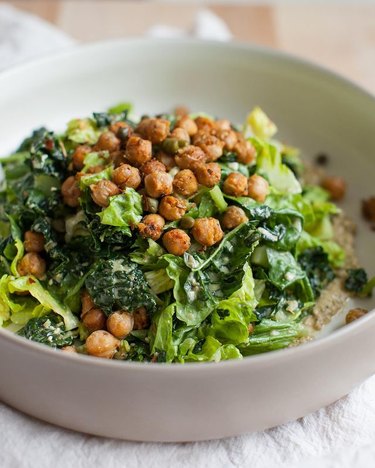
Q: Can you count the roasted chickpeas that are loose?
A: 3